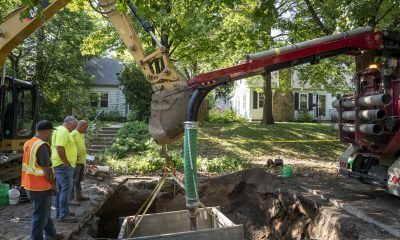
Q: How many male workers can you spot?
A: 3